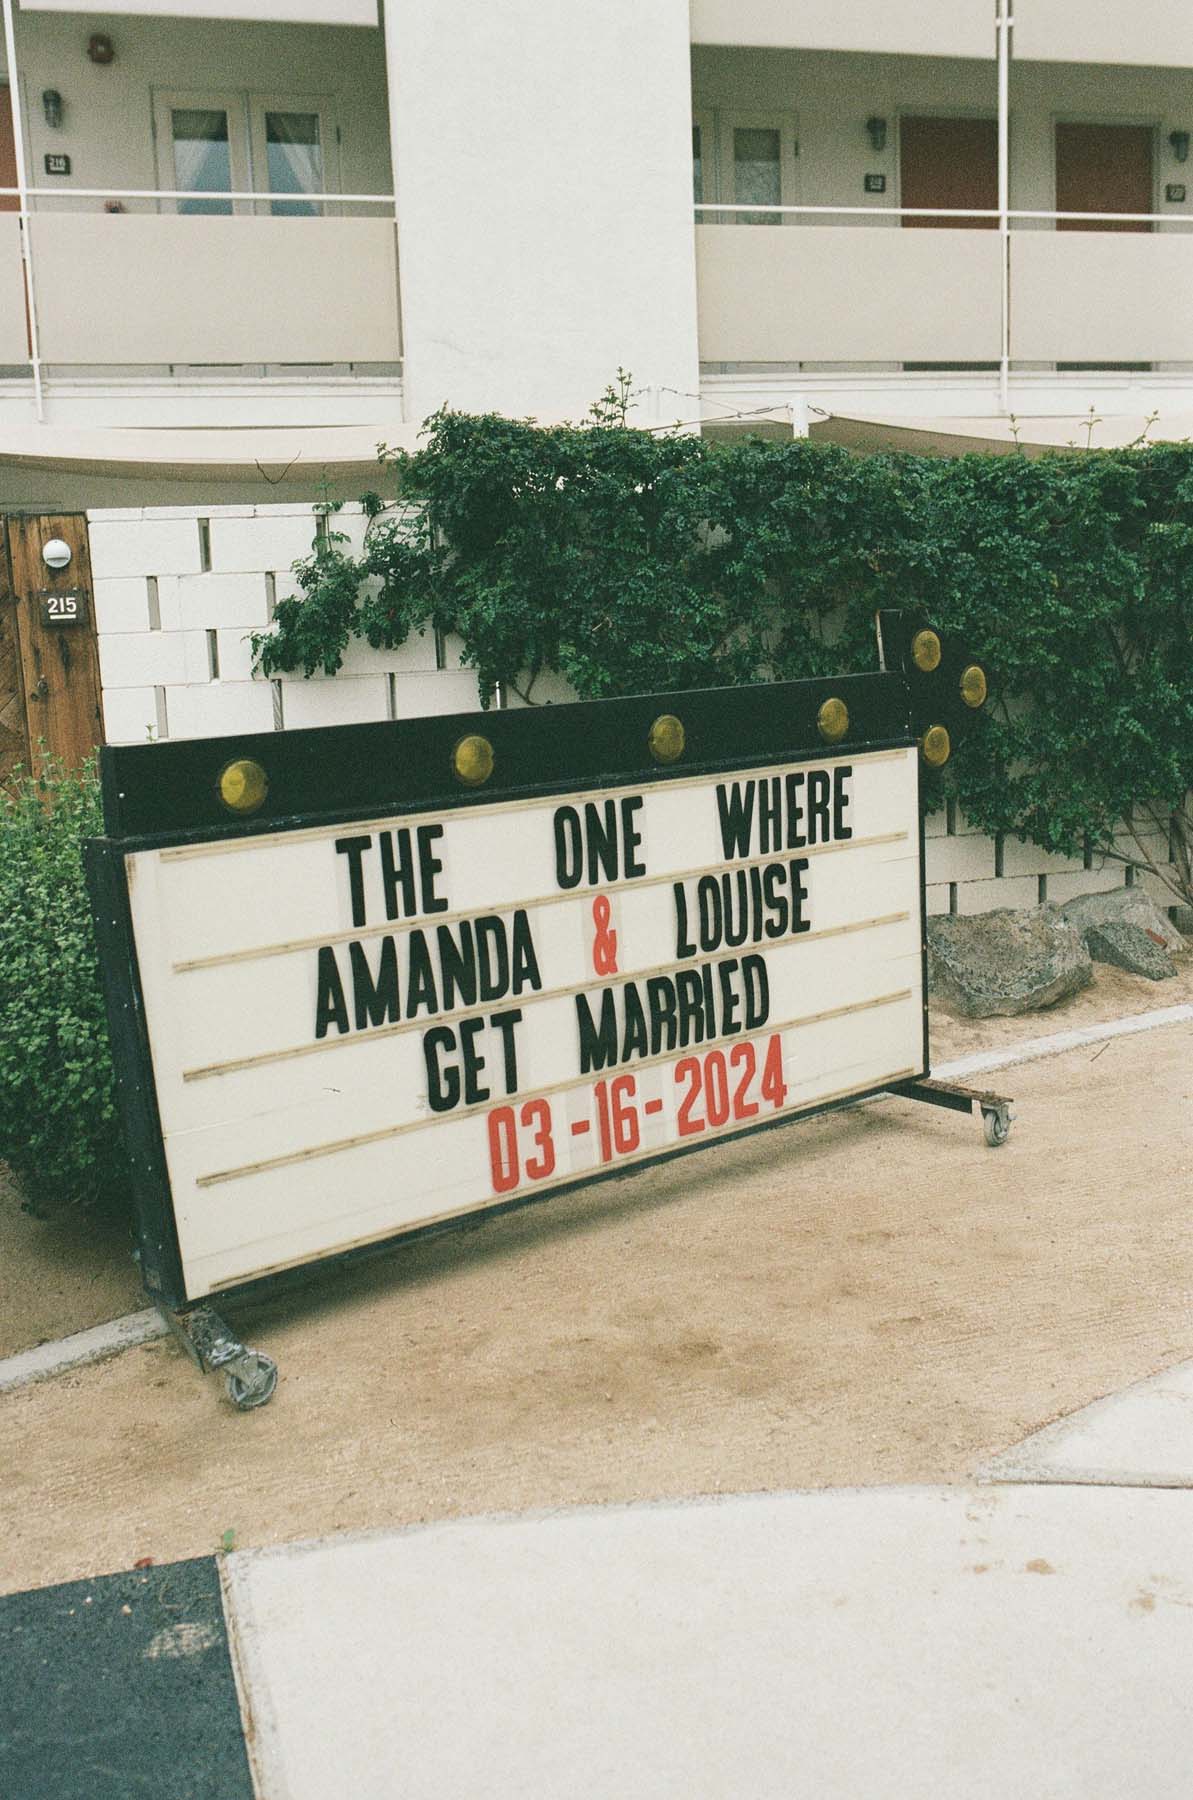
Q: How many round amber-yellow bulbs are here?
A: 7